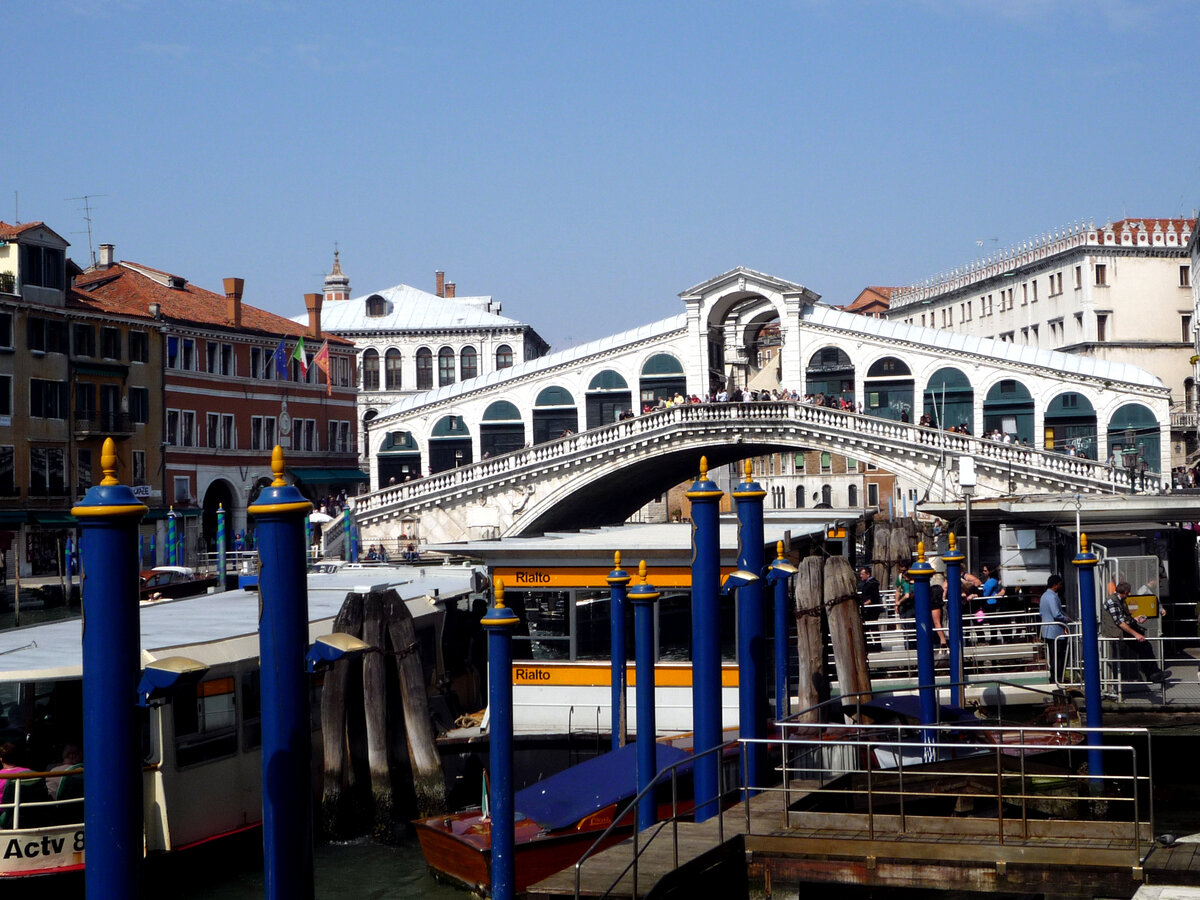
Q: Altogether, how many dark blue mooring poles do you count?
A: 11